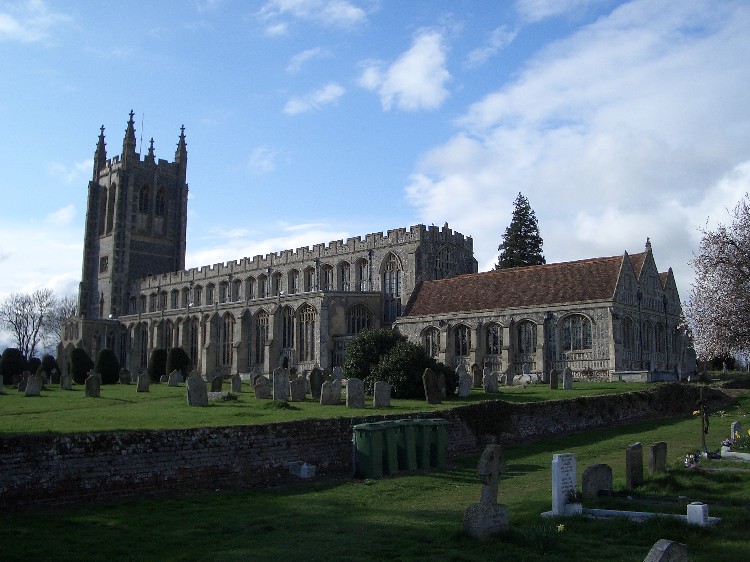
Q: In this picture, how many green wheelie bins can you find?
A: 5